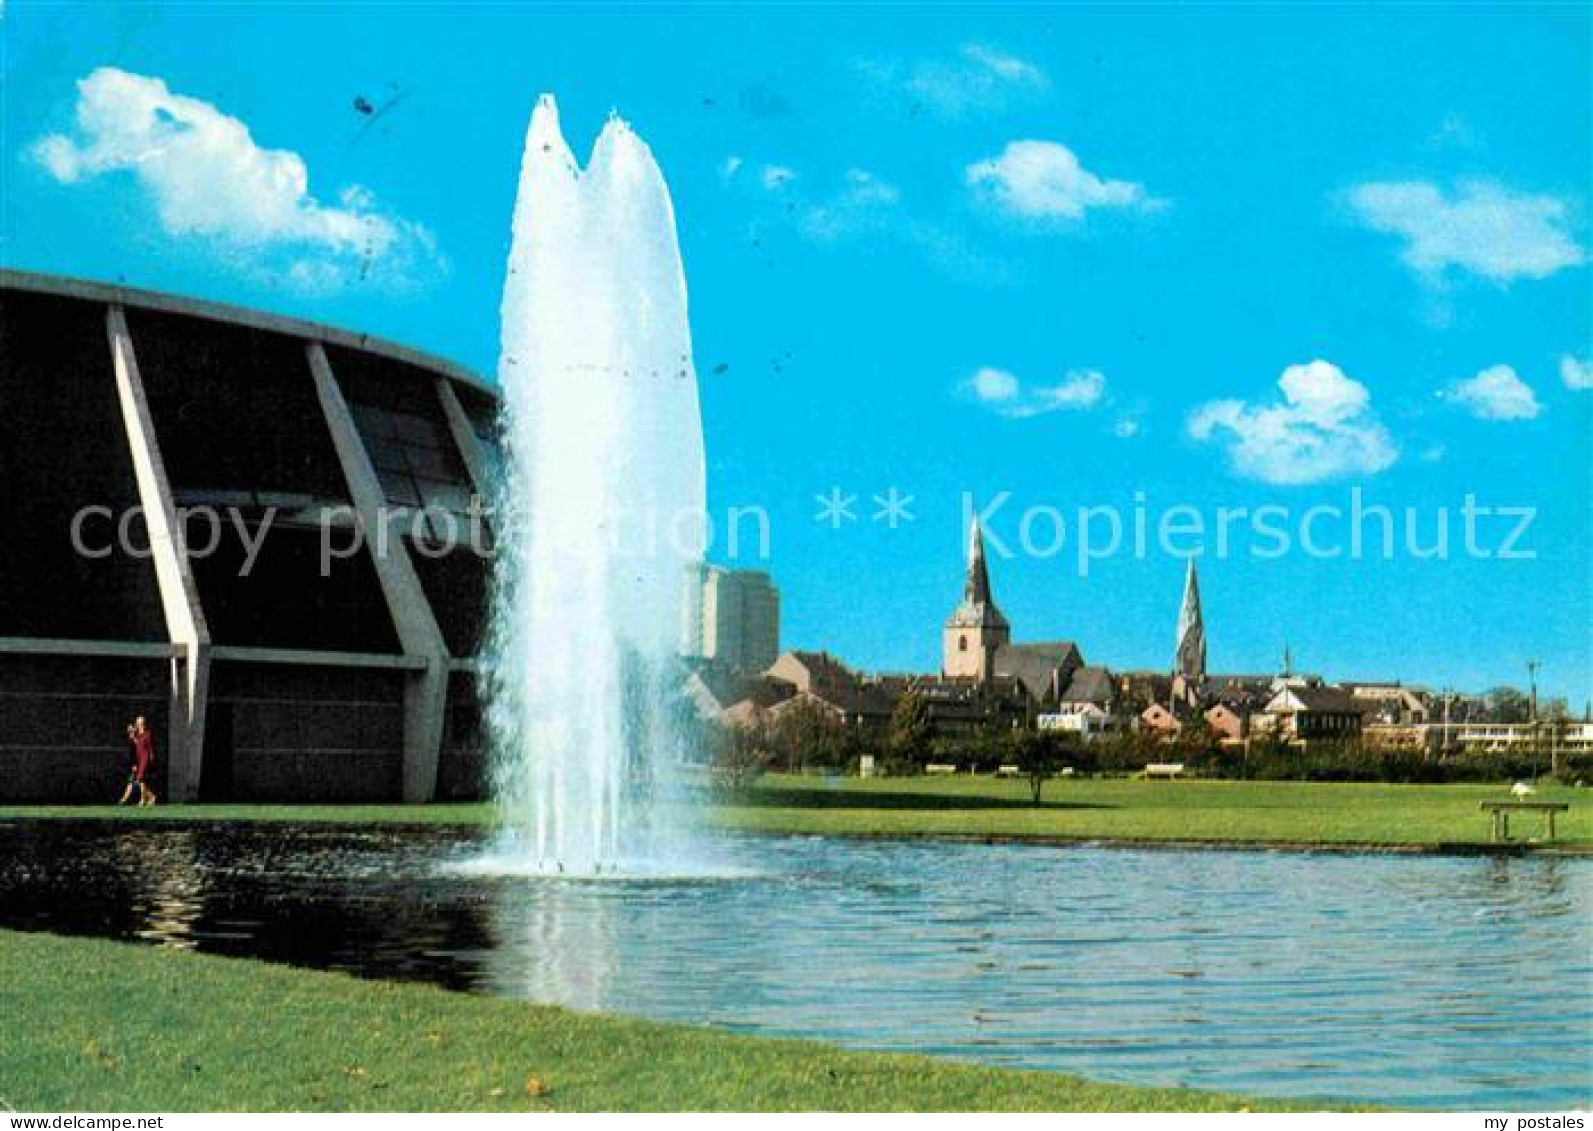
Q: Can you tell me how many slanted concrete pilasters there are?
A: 3